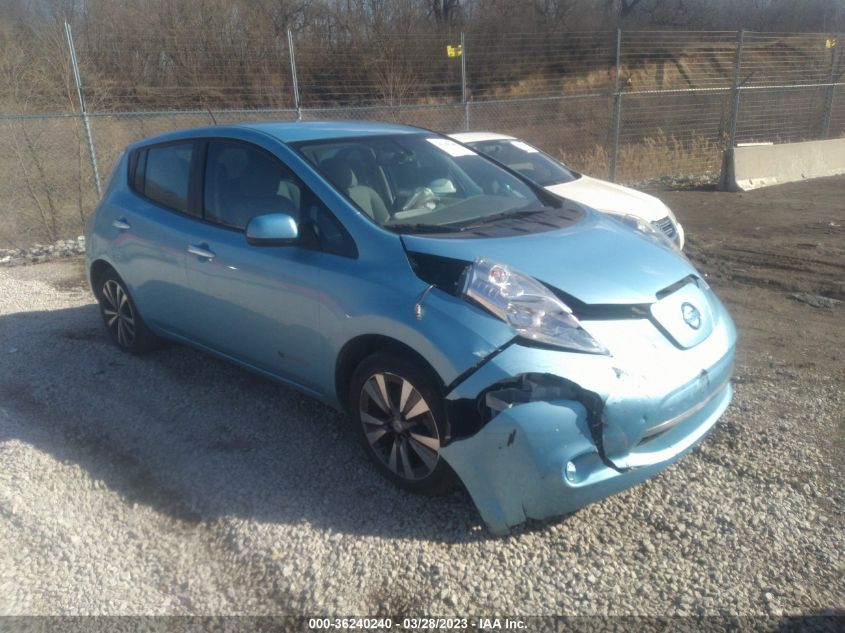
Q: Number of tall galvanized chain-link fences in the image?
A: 1